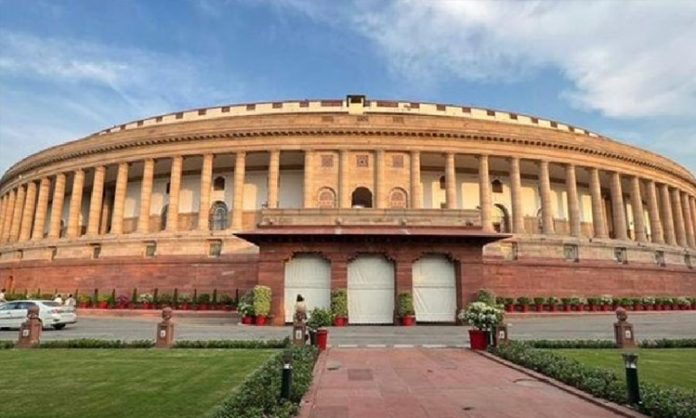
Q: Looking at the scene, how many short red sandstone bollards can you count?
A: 5